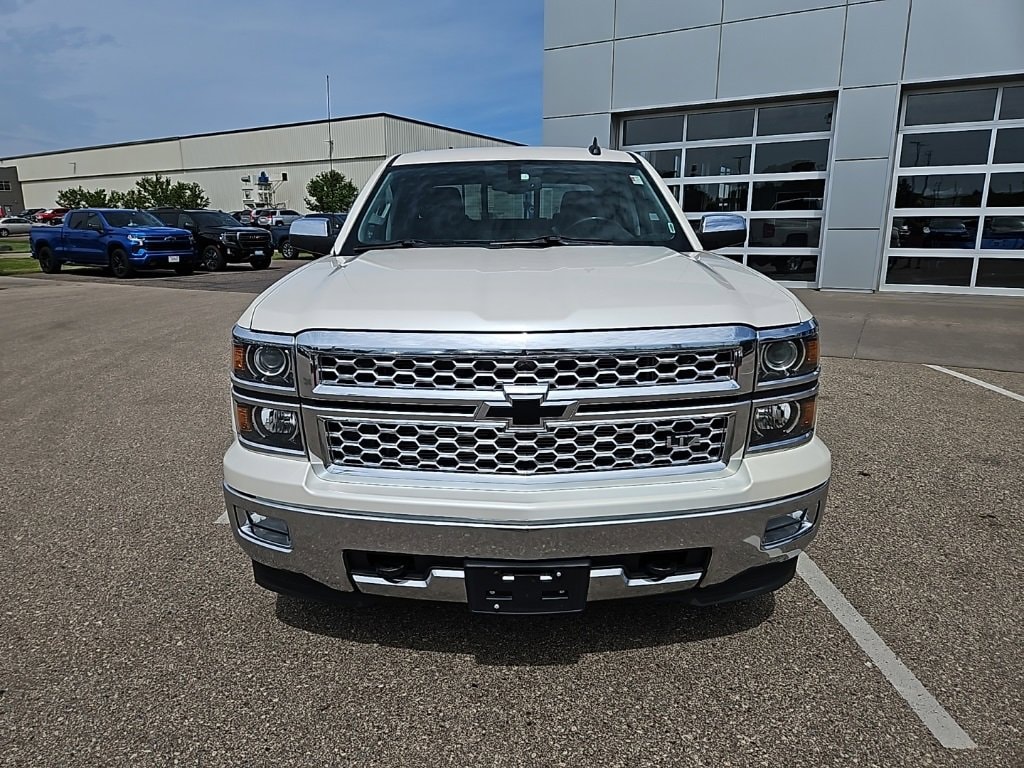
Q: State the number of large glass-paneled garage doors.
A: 2